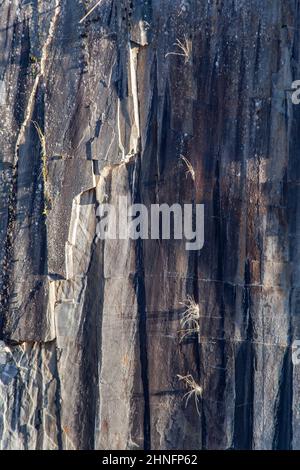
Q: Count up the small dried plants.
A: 4